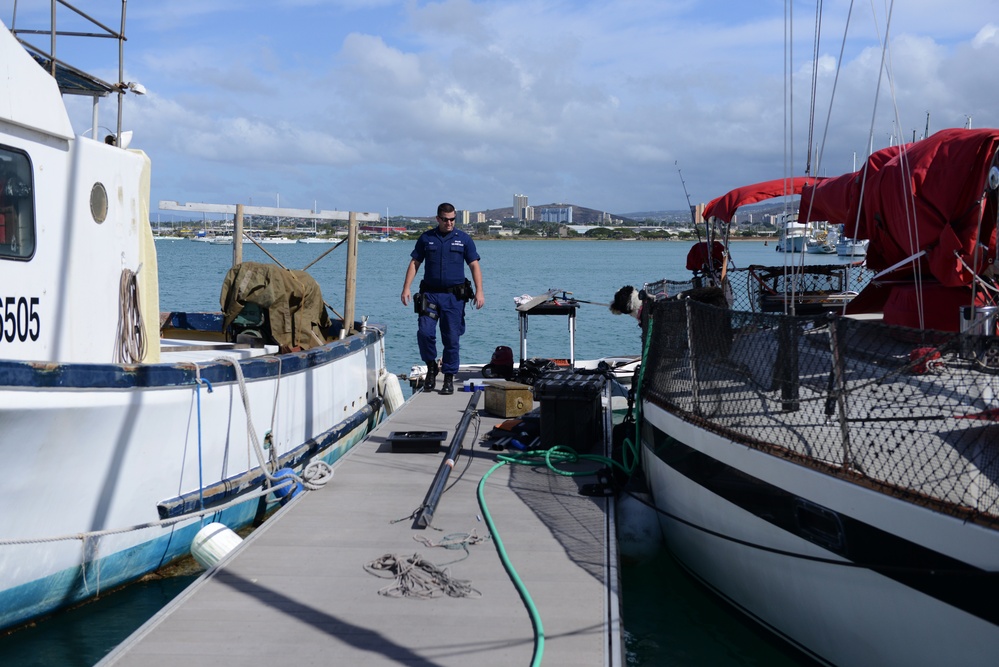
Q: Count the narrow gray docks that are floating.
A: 1